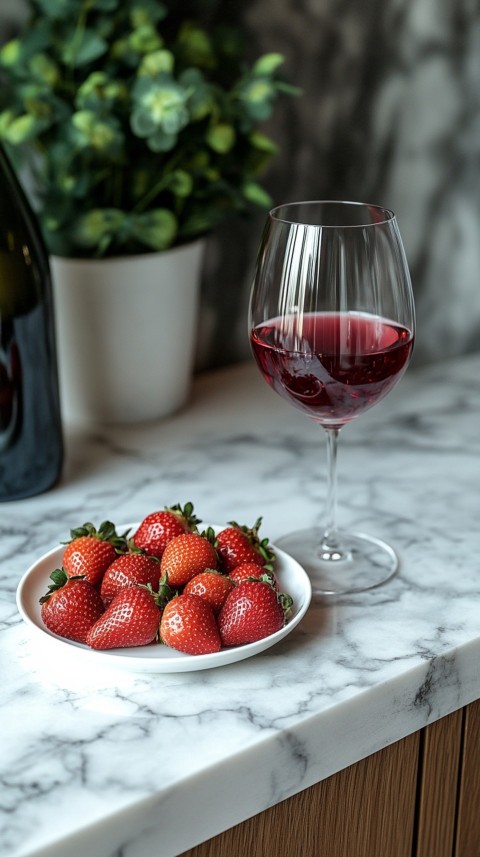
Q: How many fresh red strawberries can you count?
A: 11